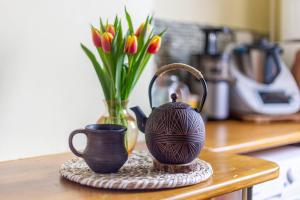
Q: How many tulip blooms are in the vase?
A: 6